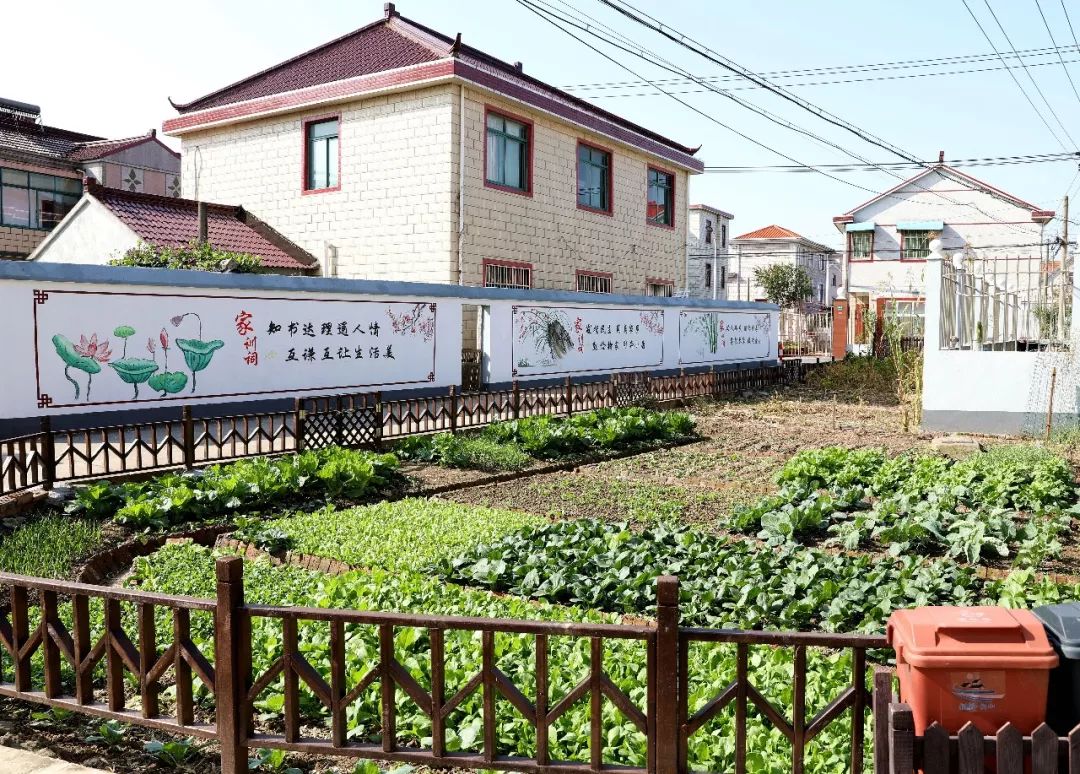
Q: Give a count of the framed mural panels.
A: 3